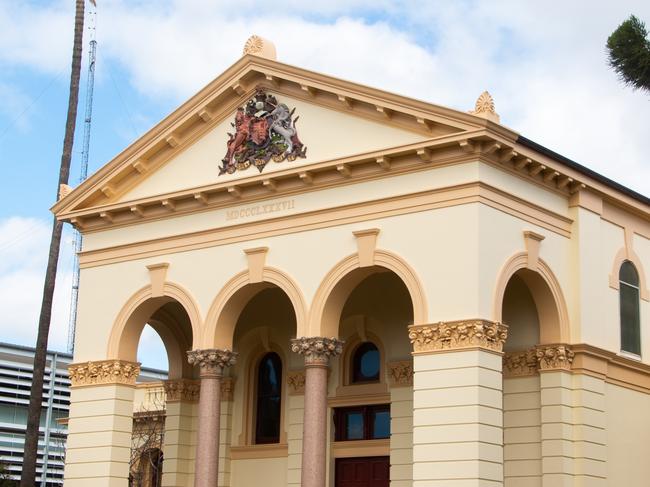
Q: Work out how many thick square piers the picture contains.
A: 2